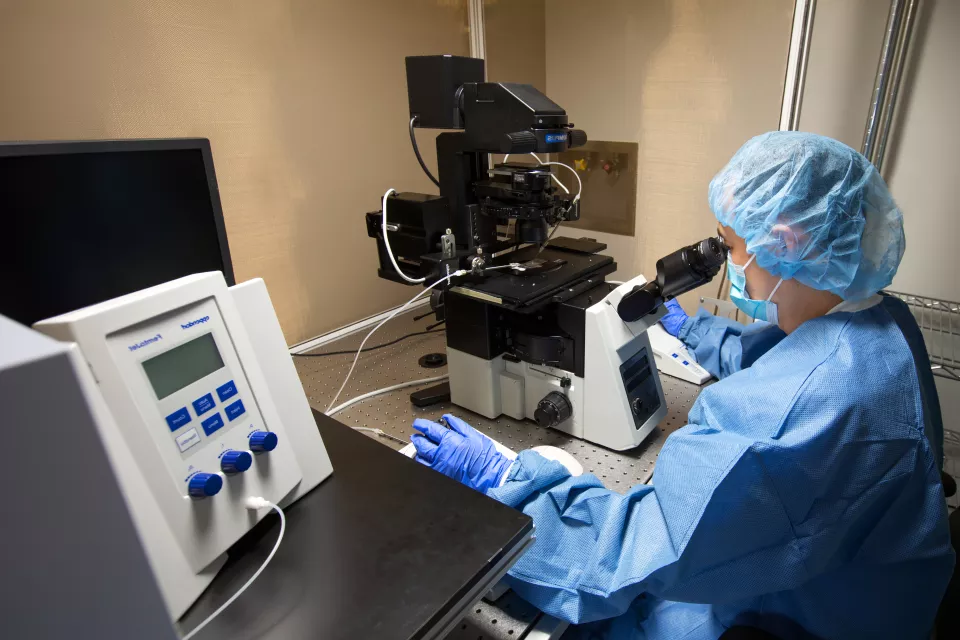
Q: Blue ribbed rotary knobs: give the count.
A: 3